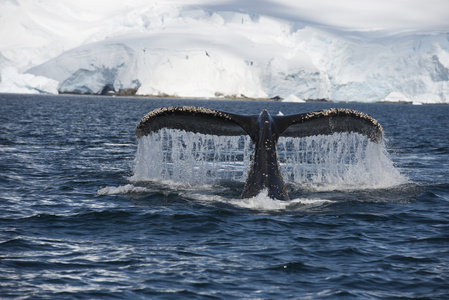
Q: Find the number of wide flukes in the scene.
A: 2